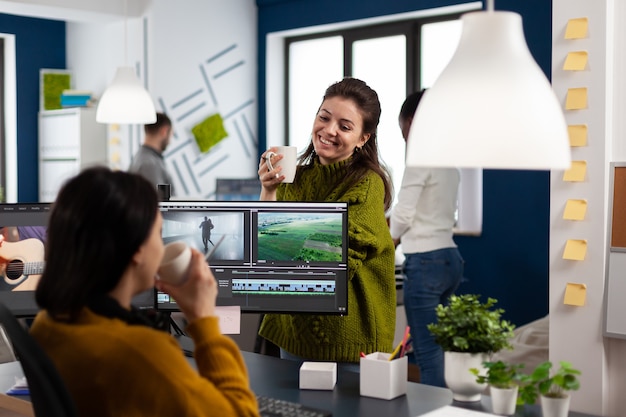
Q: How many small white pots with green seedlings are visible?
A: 2